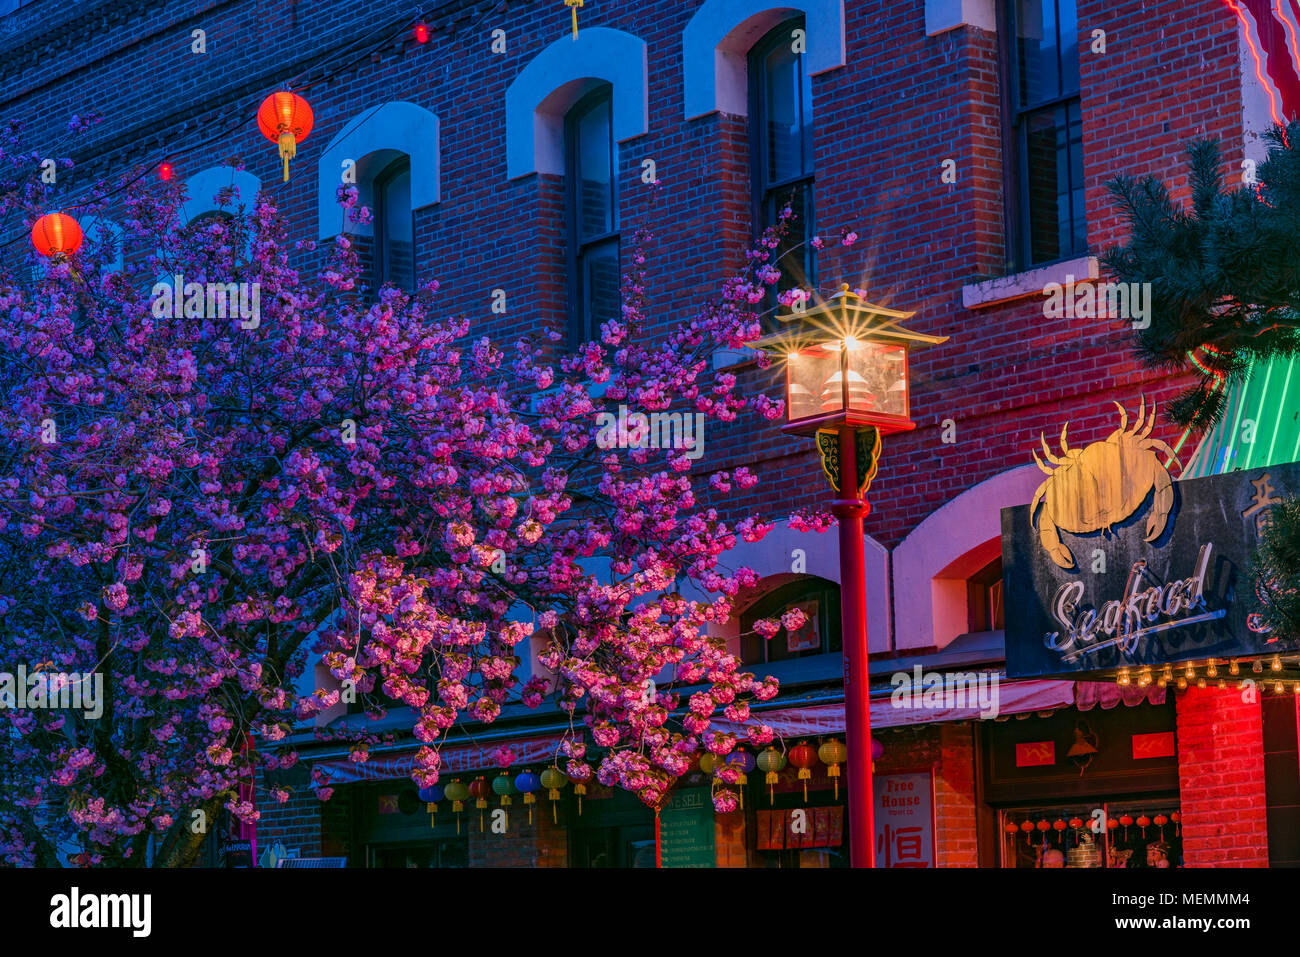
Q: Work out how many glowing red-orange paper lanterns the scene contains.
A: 2